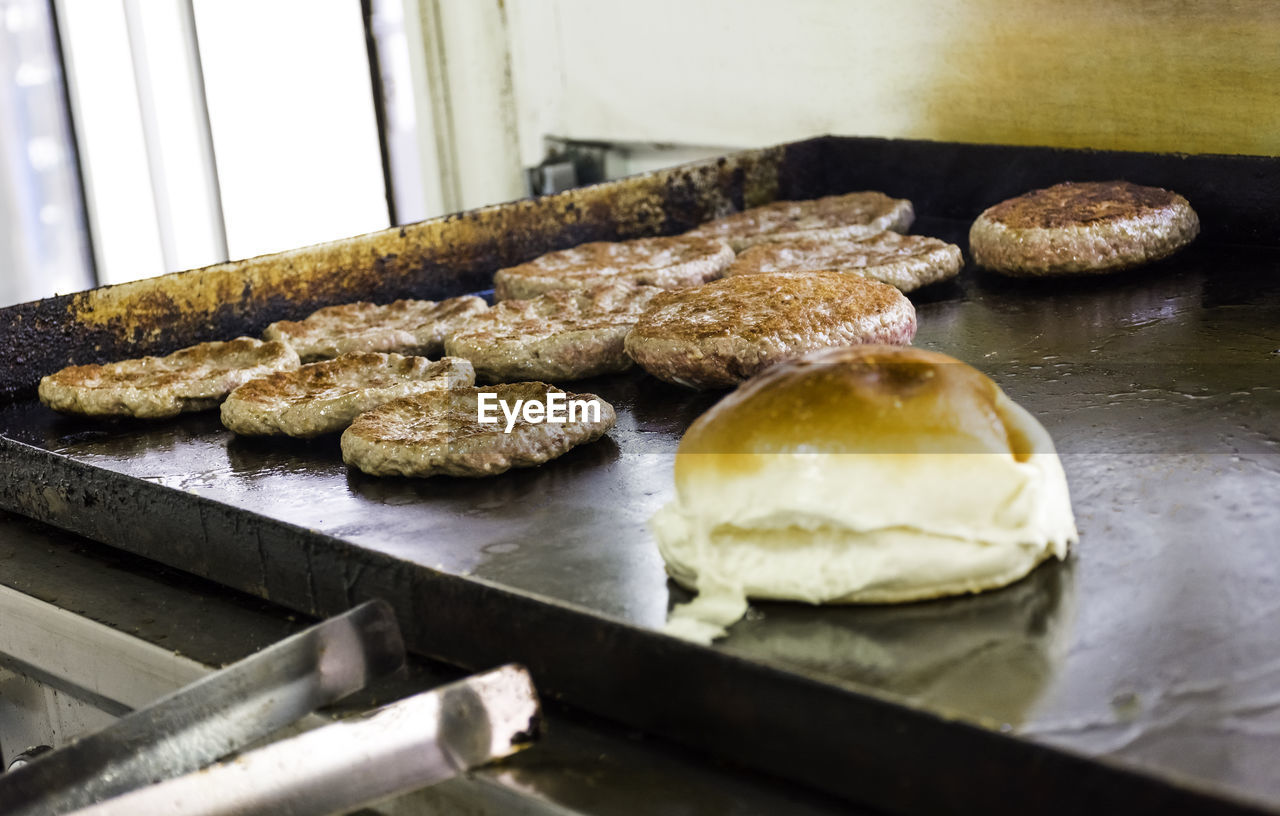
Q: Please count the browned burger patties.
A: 10